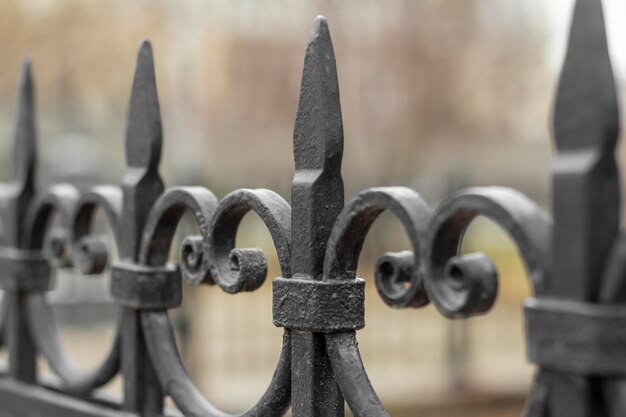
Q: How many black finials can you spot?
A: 4